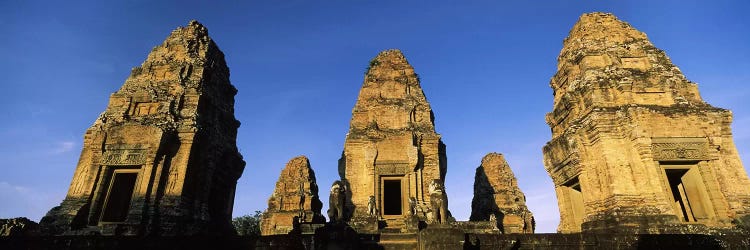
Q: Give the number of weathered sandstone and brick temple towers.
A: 5